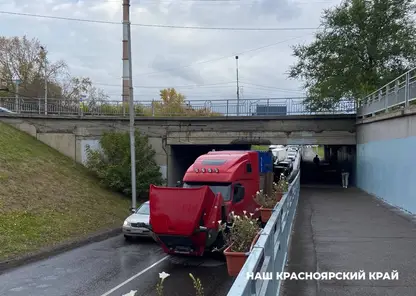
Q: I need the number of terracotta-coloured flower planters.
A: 3